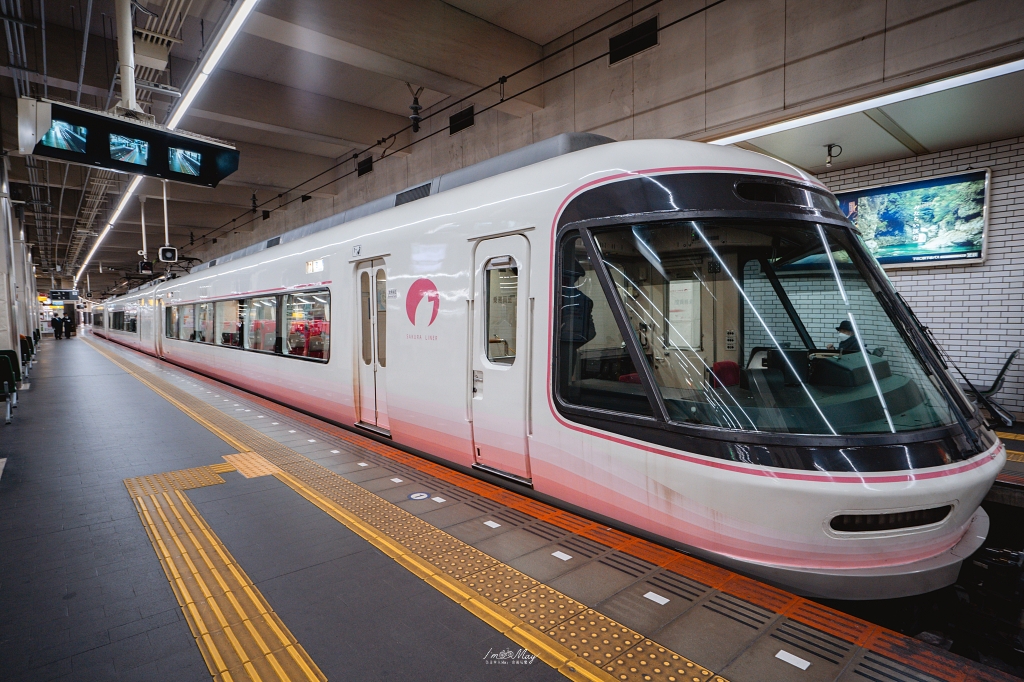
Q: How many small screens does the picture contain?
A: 3